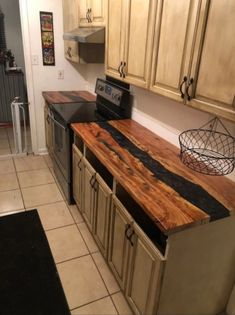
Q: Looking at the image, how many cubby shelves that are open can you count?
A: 3